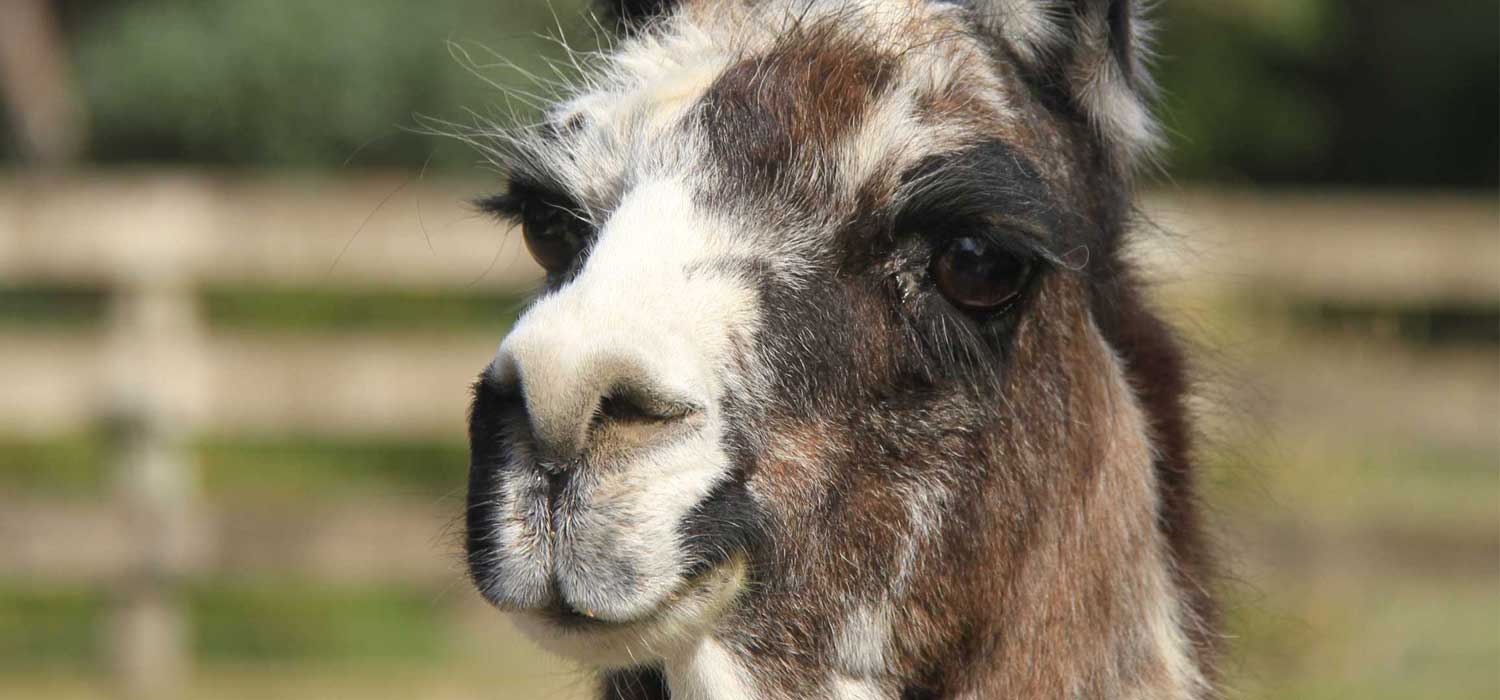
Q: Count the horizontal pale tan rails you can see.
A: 3